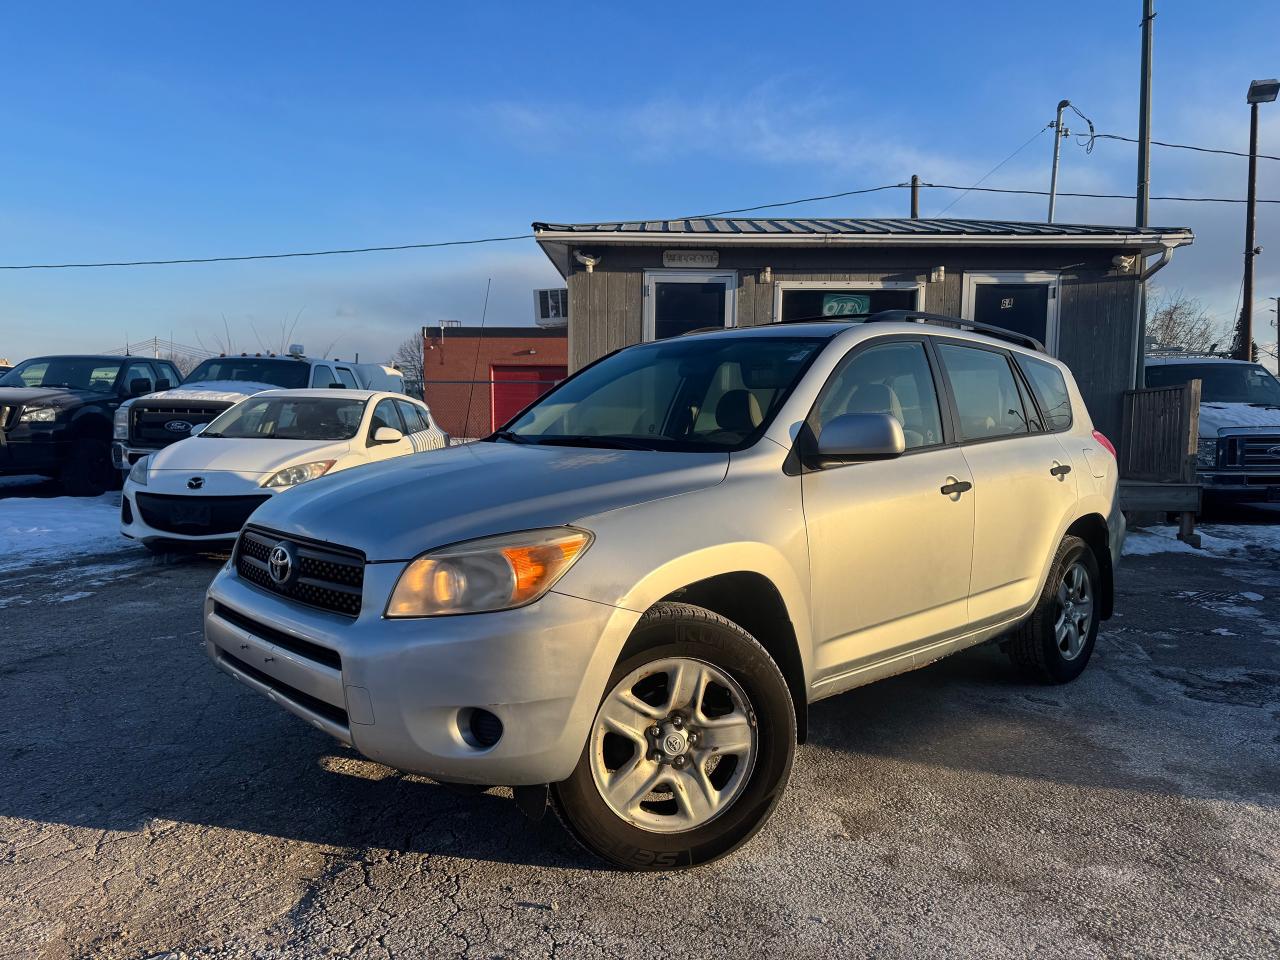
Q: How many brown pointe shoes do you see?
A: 0